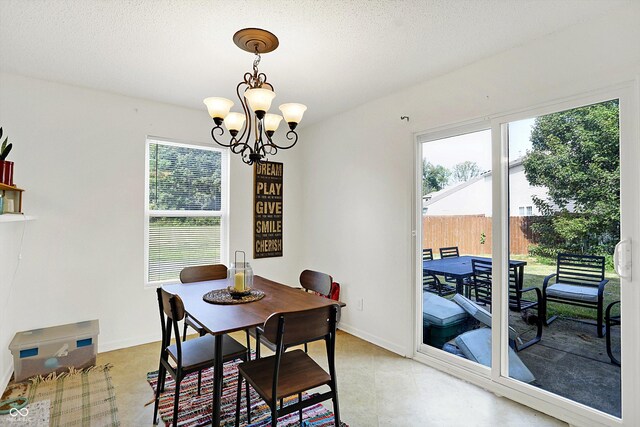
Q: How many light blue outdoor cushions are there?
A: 4